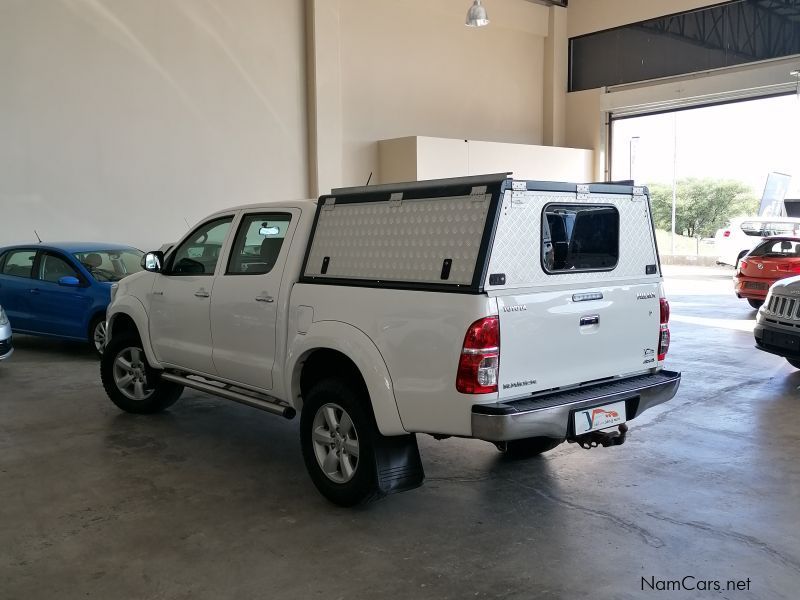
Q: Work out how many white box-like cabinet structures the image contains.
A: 1